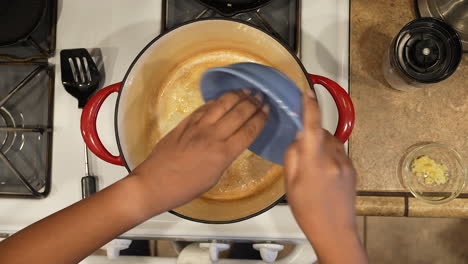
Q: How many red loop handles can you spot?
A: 2